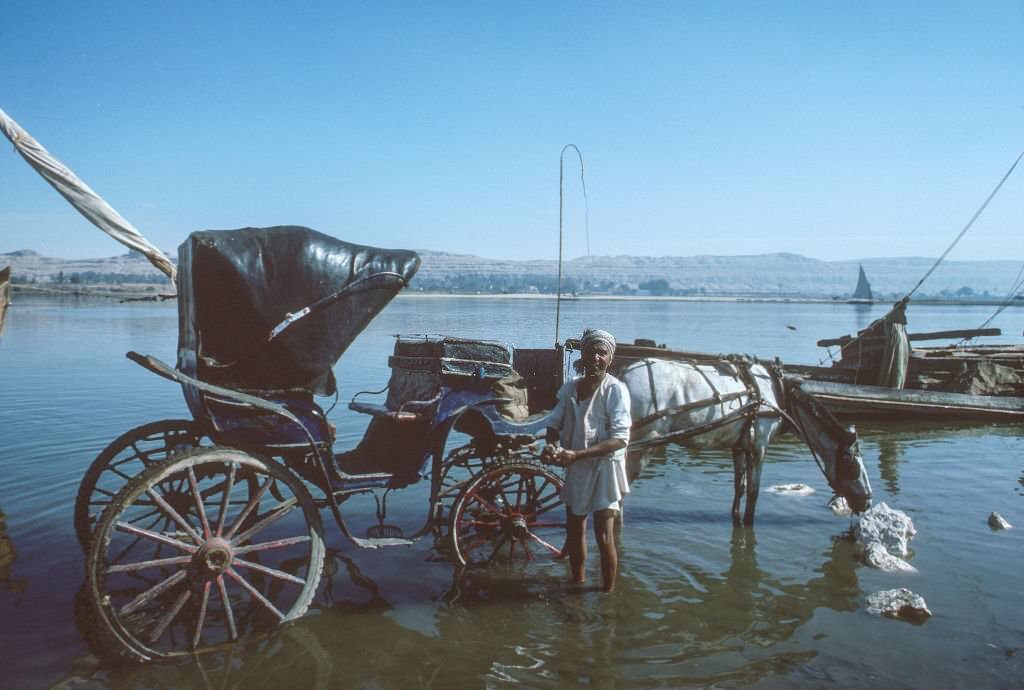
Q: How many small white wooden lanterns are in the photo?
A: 0